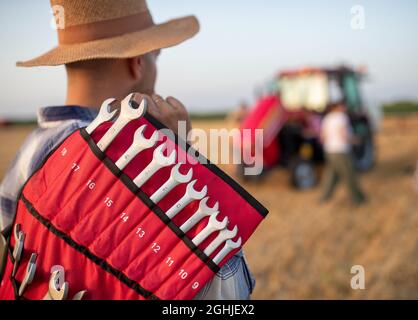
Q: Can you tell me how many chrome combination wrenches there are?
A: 14